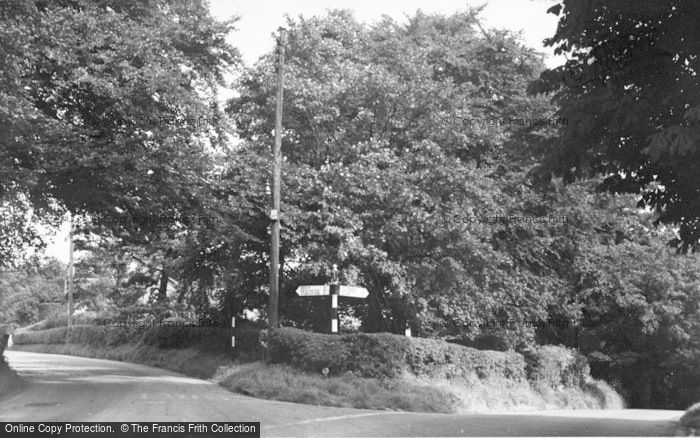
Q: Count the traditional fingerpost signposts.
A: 1